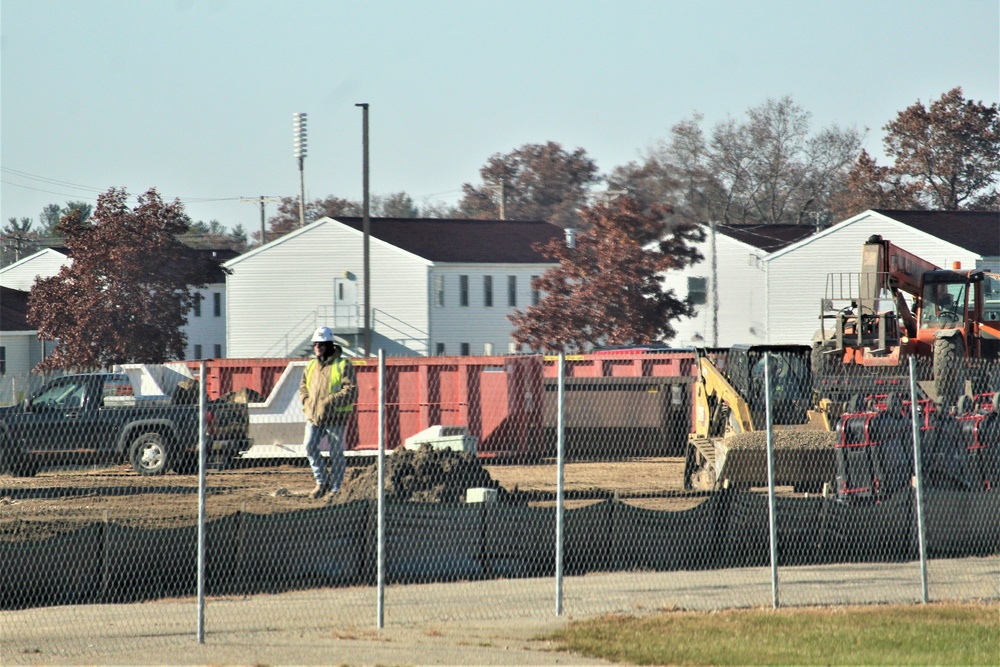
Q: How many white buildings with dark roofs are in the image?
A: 5